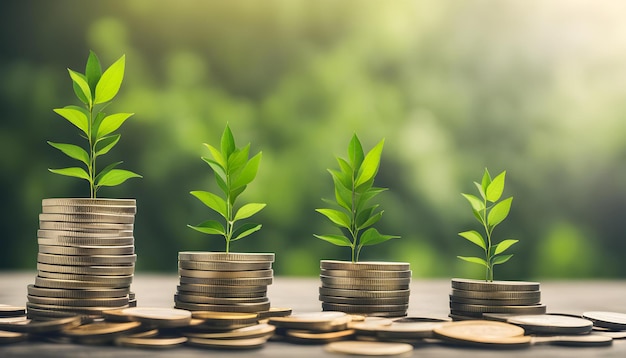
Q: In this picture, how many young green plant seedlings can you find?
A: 4